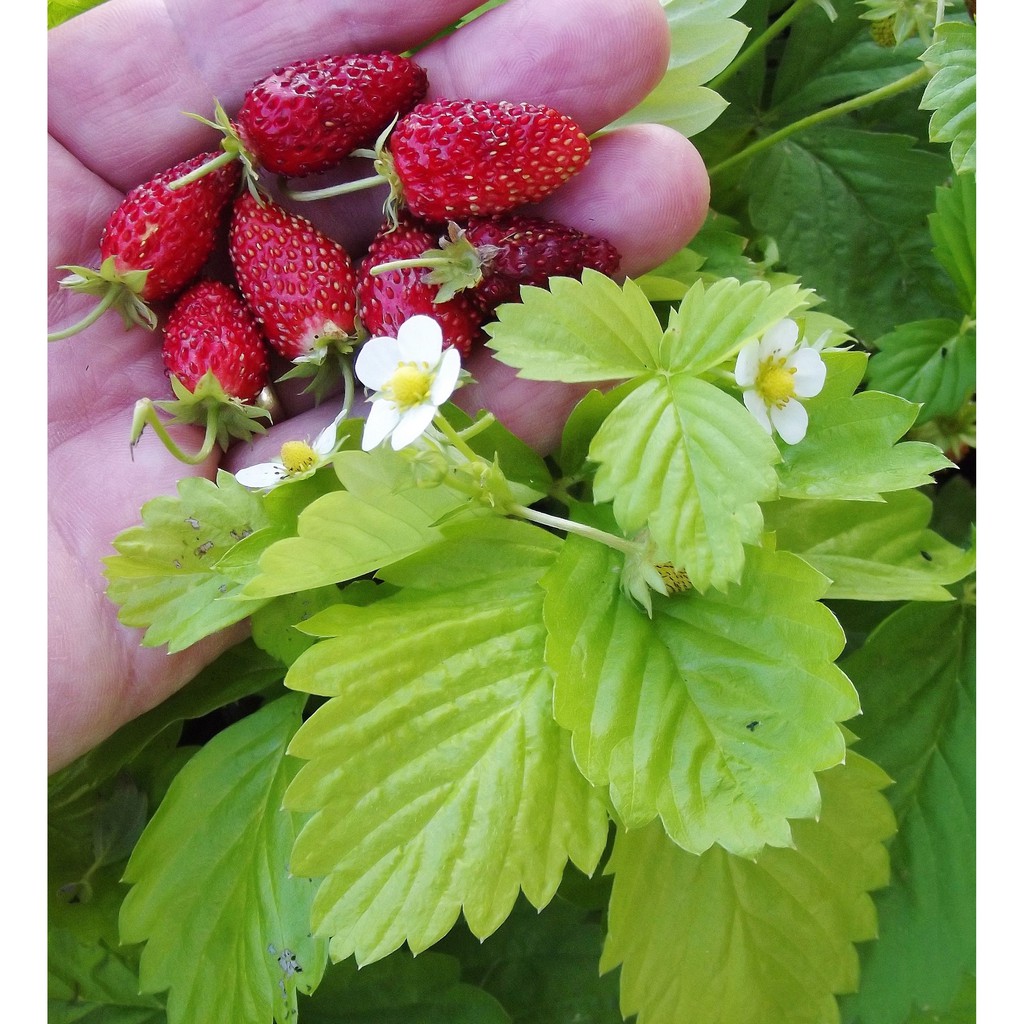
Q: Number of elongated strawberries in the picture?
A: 7